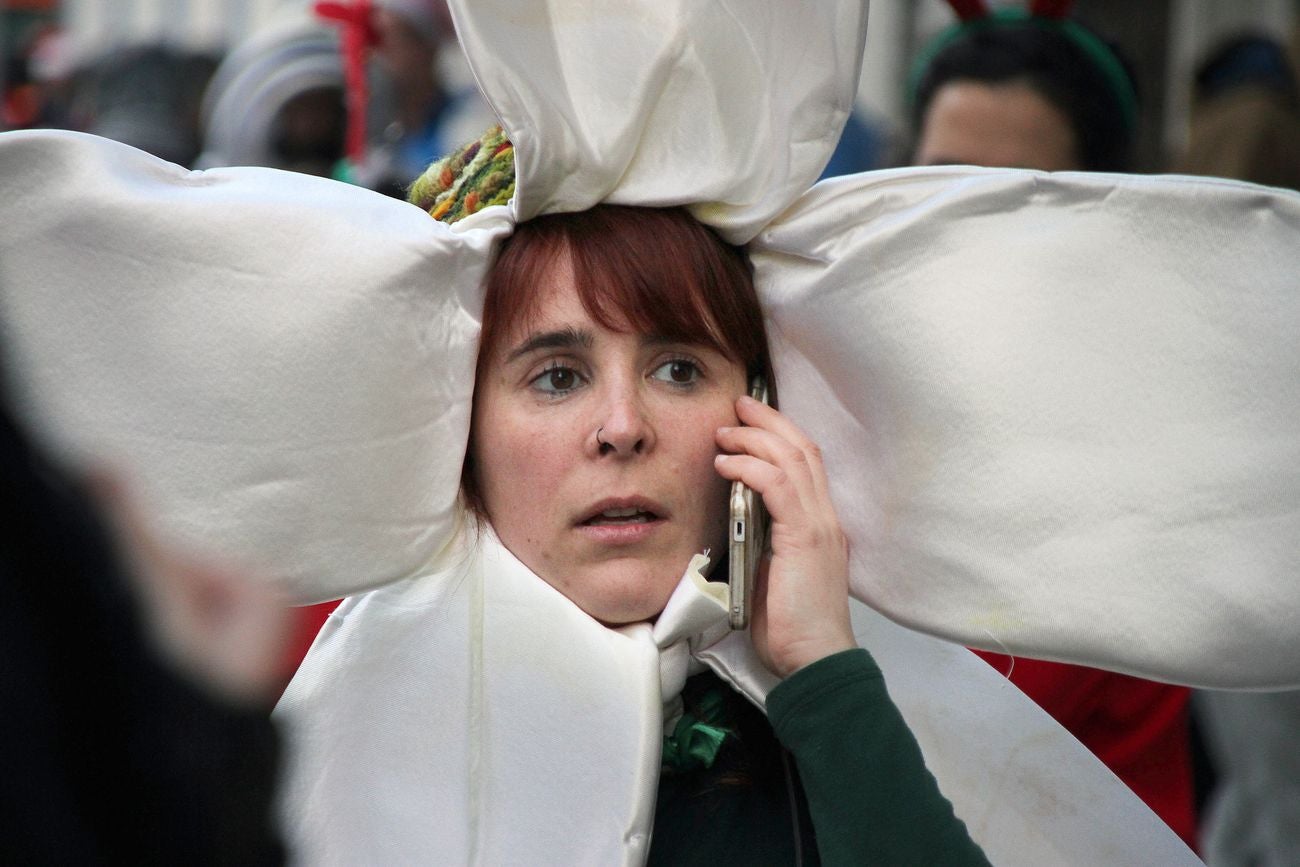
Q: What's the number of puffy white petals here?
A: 3